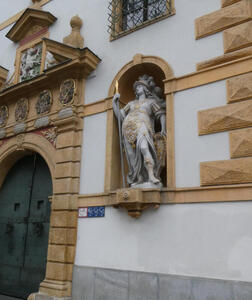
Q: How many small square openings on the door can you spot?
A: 2